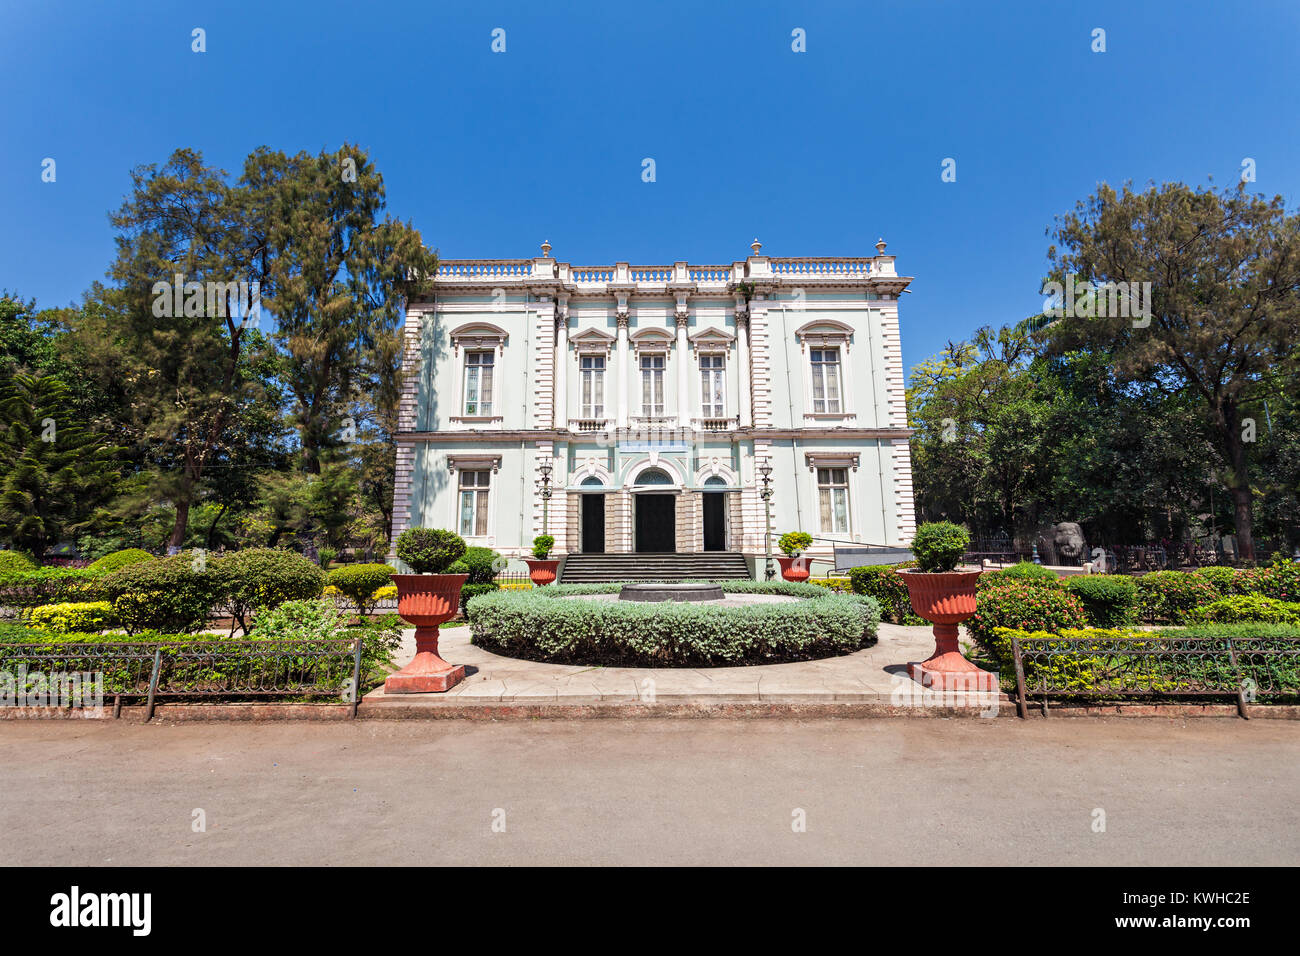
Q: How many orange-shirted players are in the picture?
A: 0